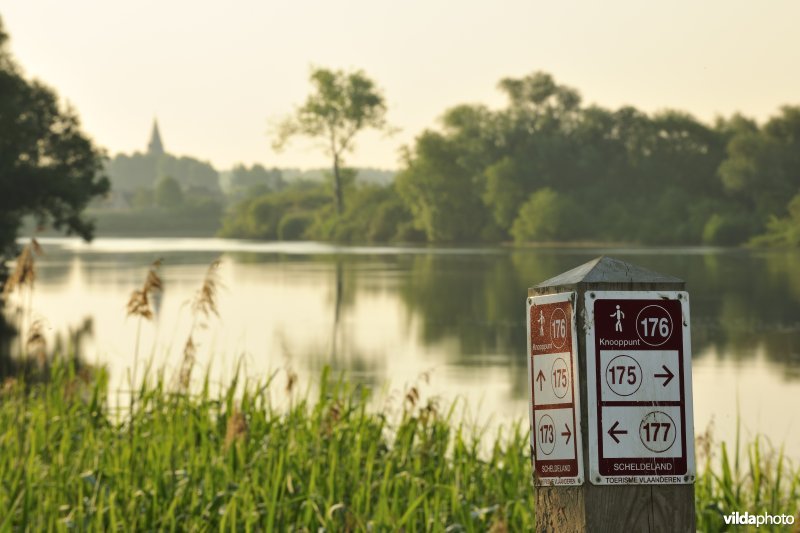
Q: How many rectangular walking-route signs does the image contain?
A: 2